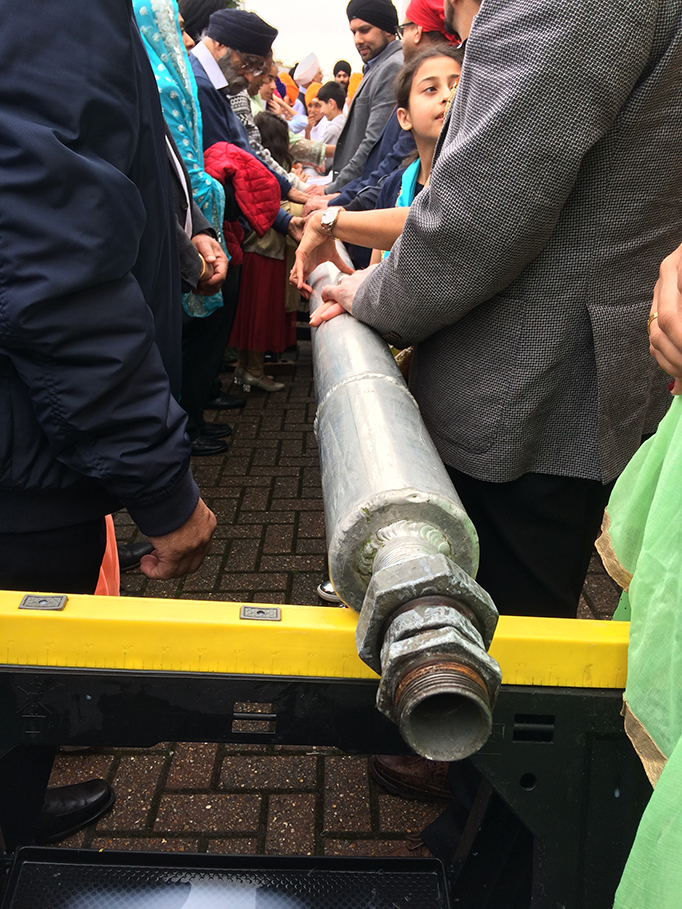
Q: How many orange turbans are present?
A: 3